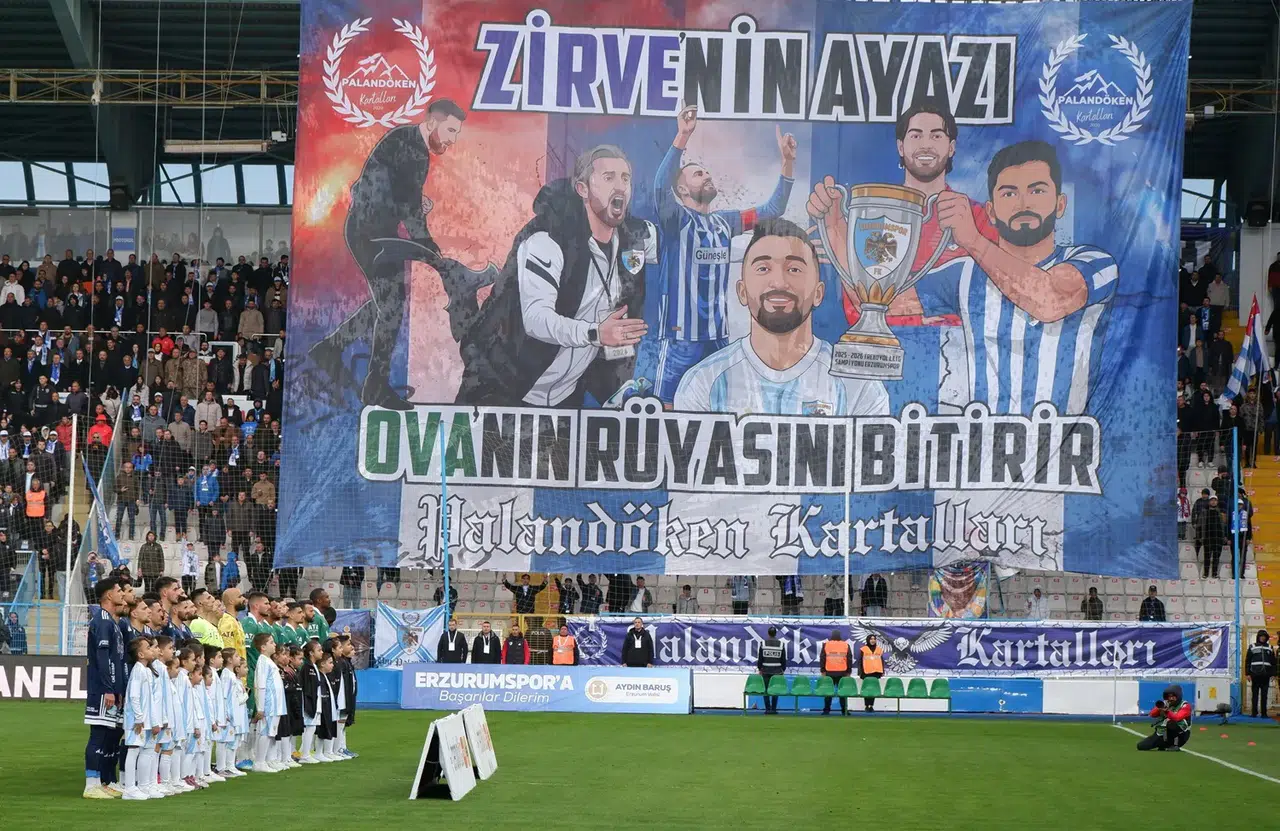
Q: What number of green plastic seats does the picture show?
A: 9